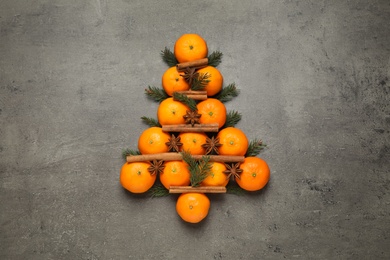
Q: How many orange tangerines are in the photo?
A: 13